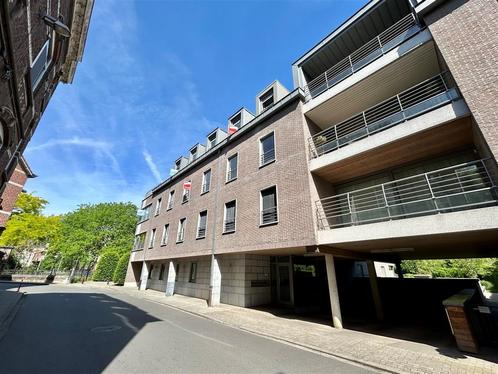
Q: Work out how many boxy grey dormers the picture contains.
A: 5